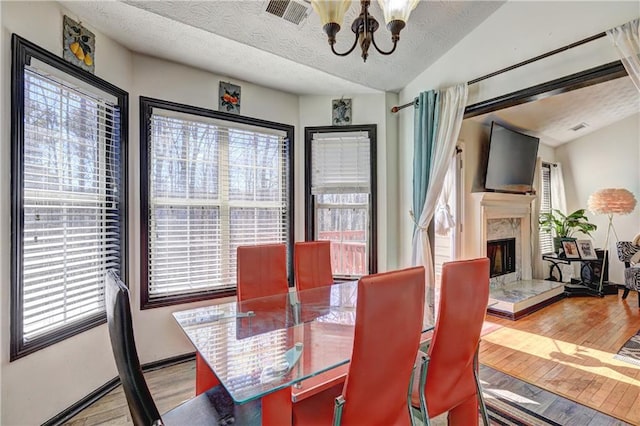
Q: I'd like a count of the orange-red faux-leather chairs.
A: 4